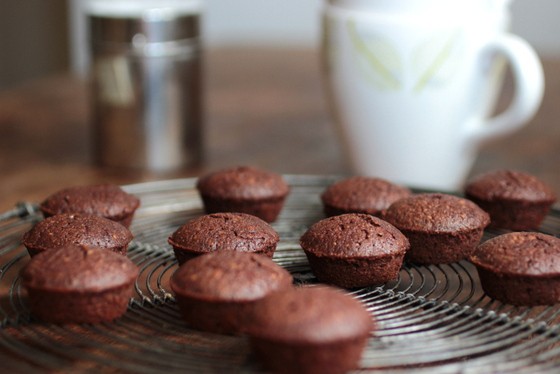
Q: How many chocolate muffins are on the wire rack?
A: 12